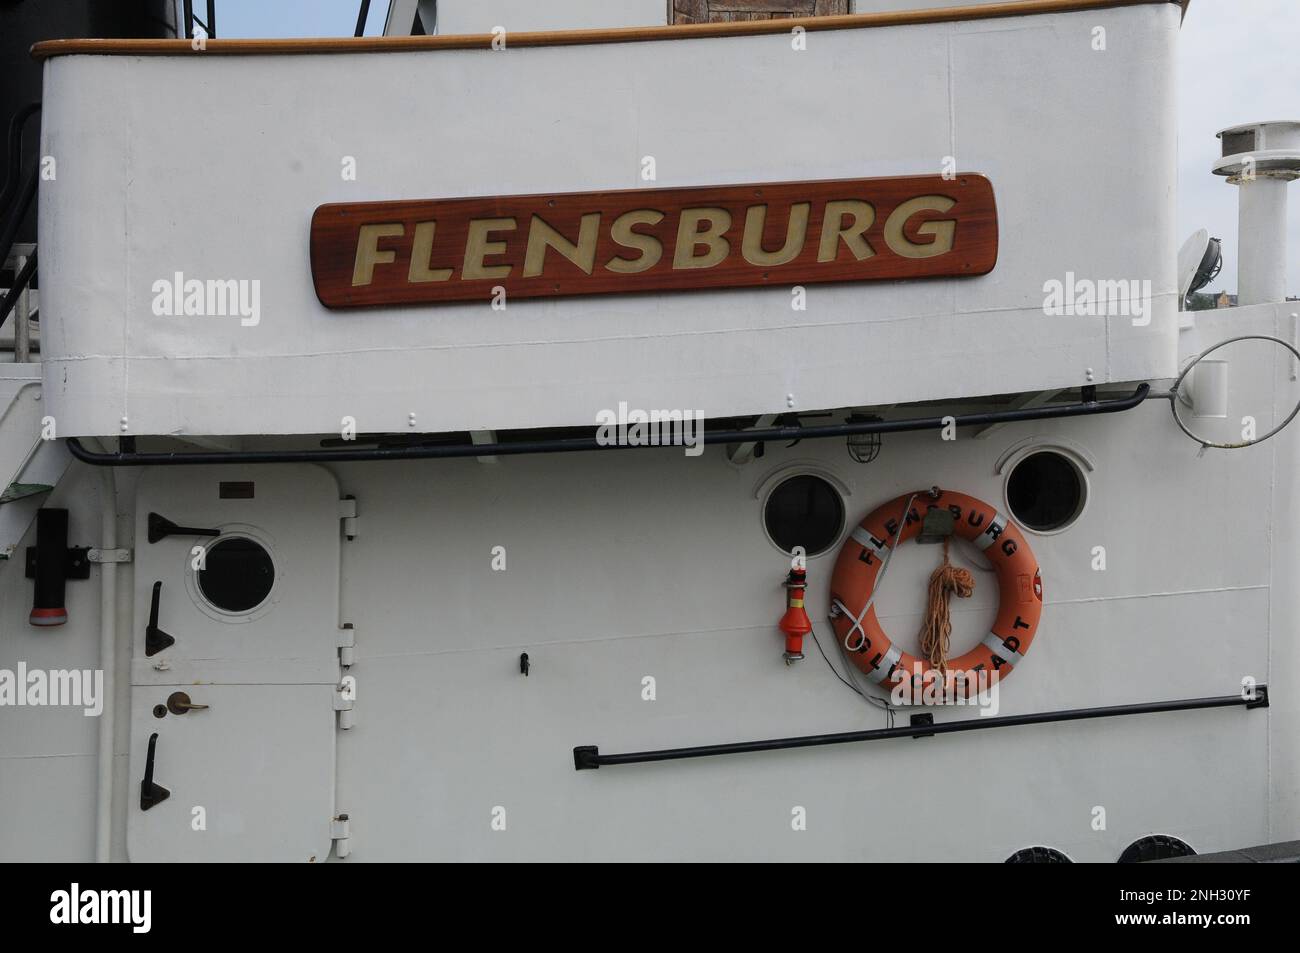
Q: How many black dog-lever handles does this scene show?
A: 3